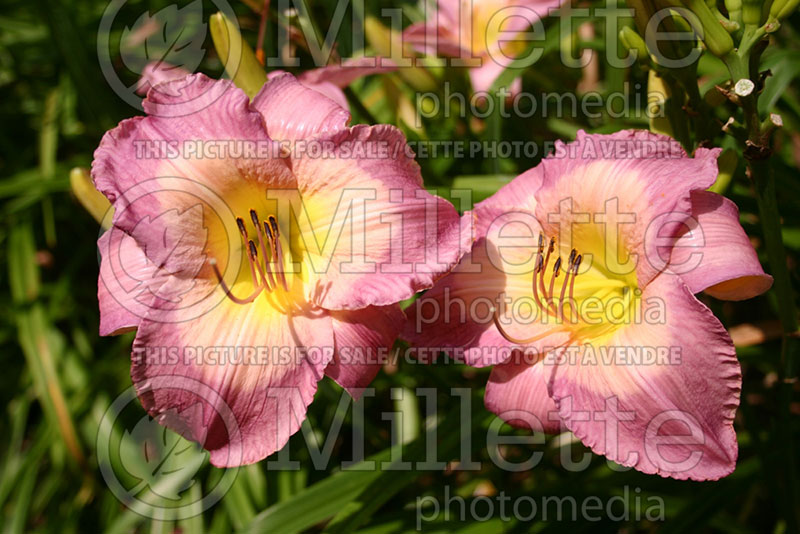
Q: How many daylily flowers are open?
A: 3